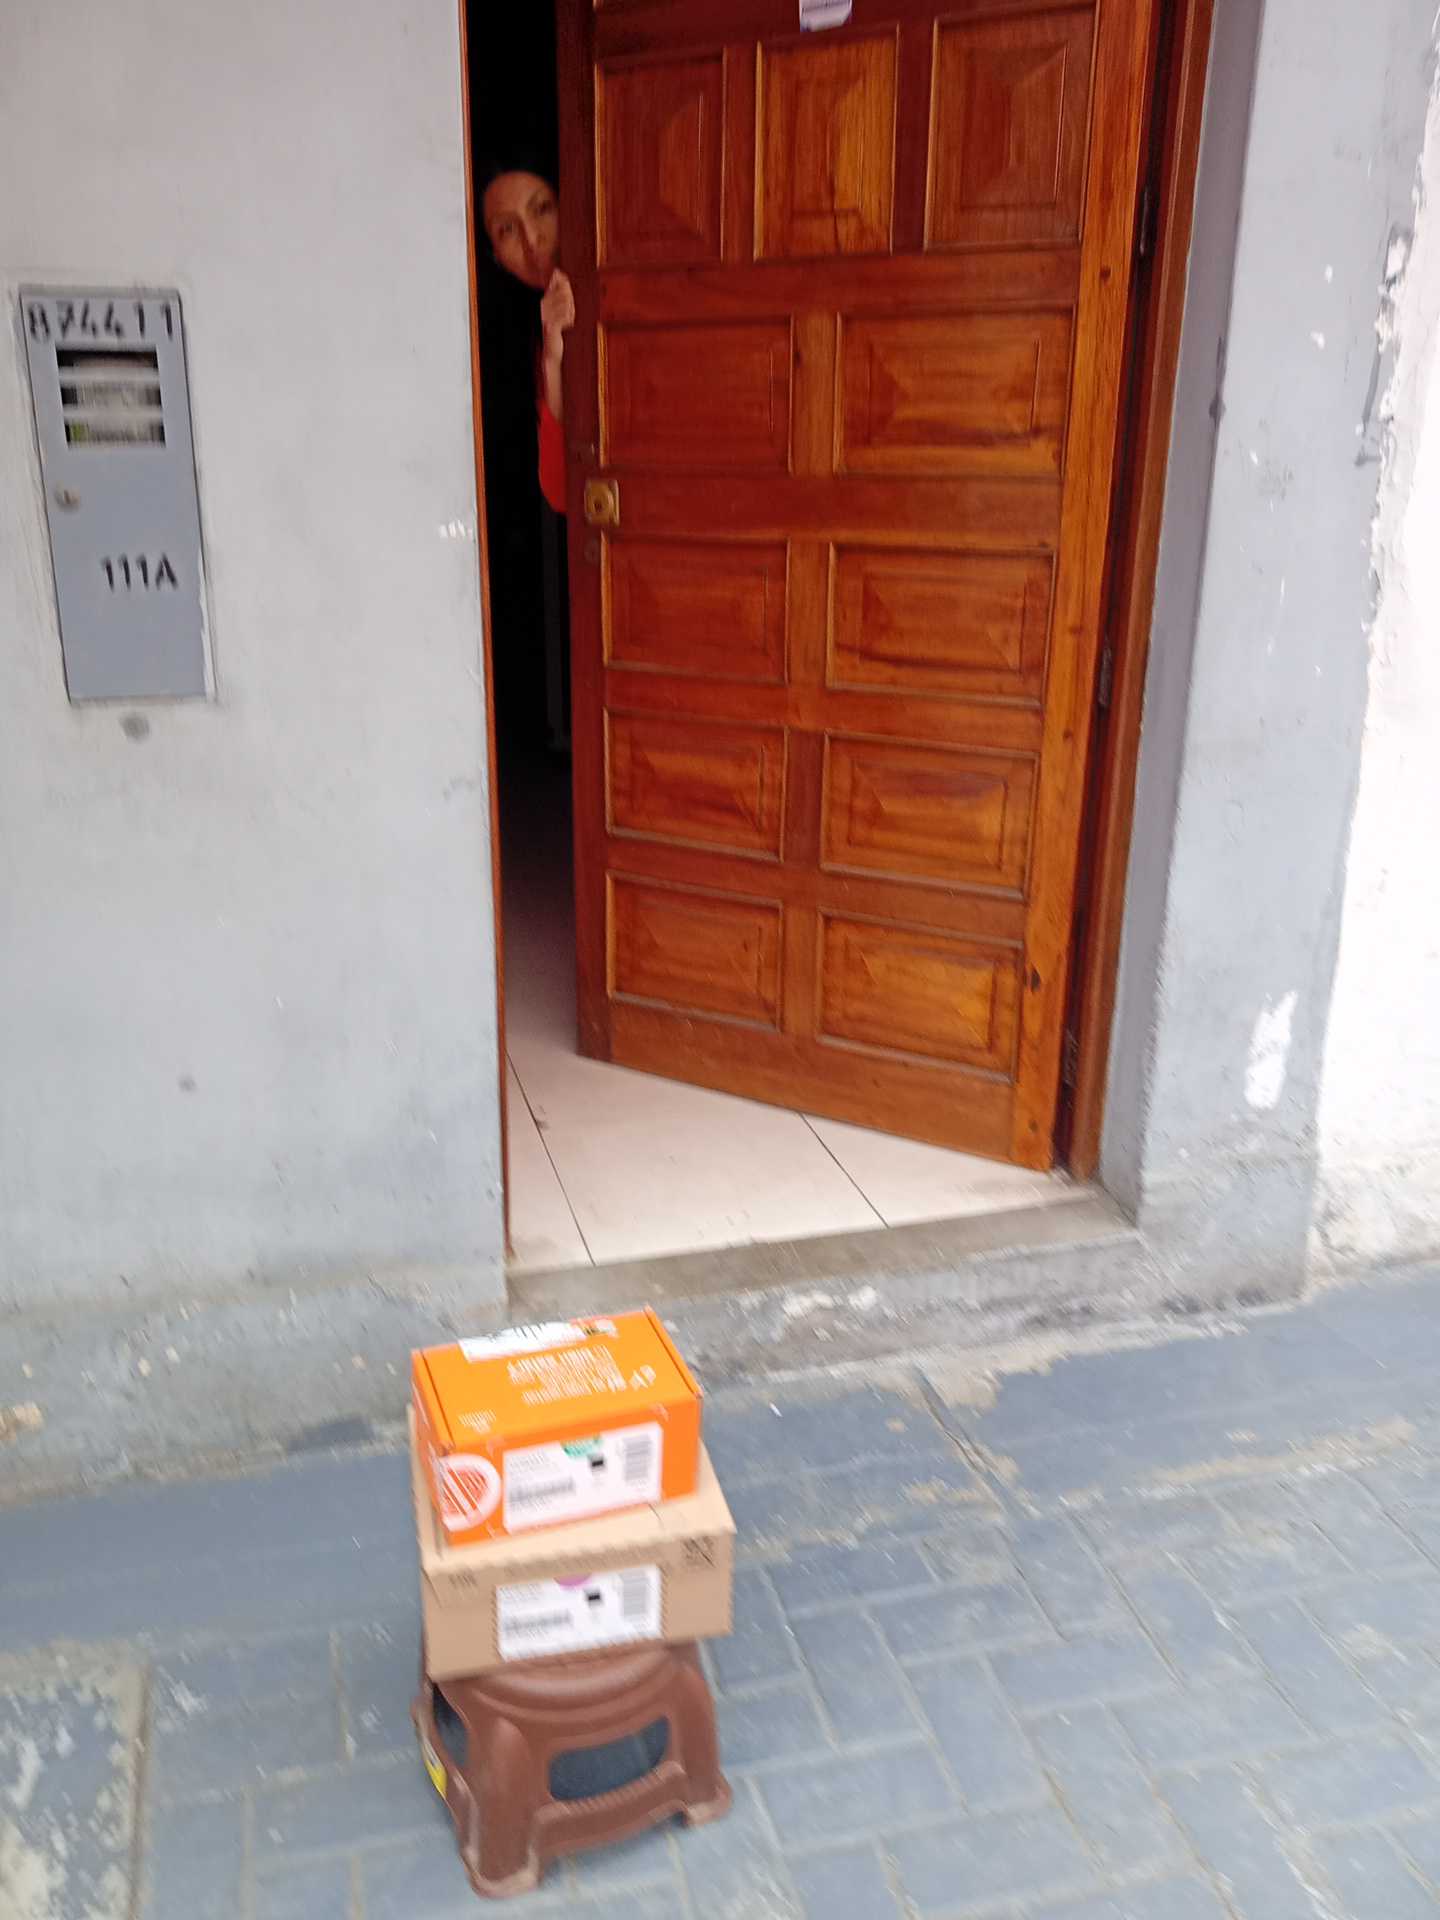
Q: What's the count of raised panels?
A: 11